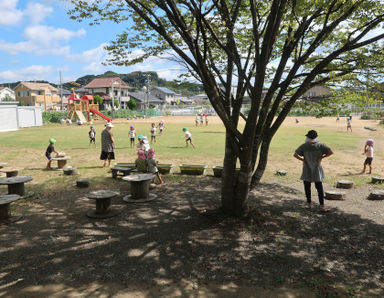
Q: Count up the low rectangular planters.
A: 4